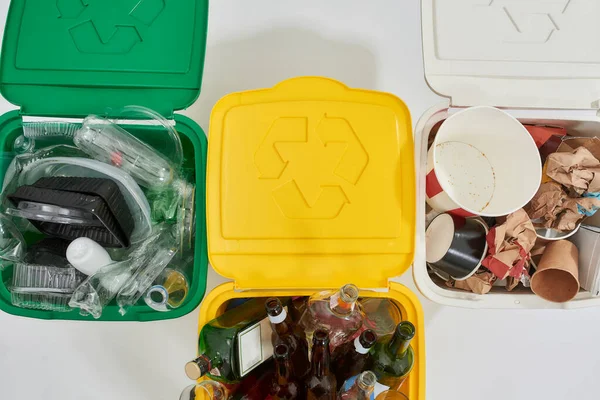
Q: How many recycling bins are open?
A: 3